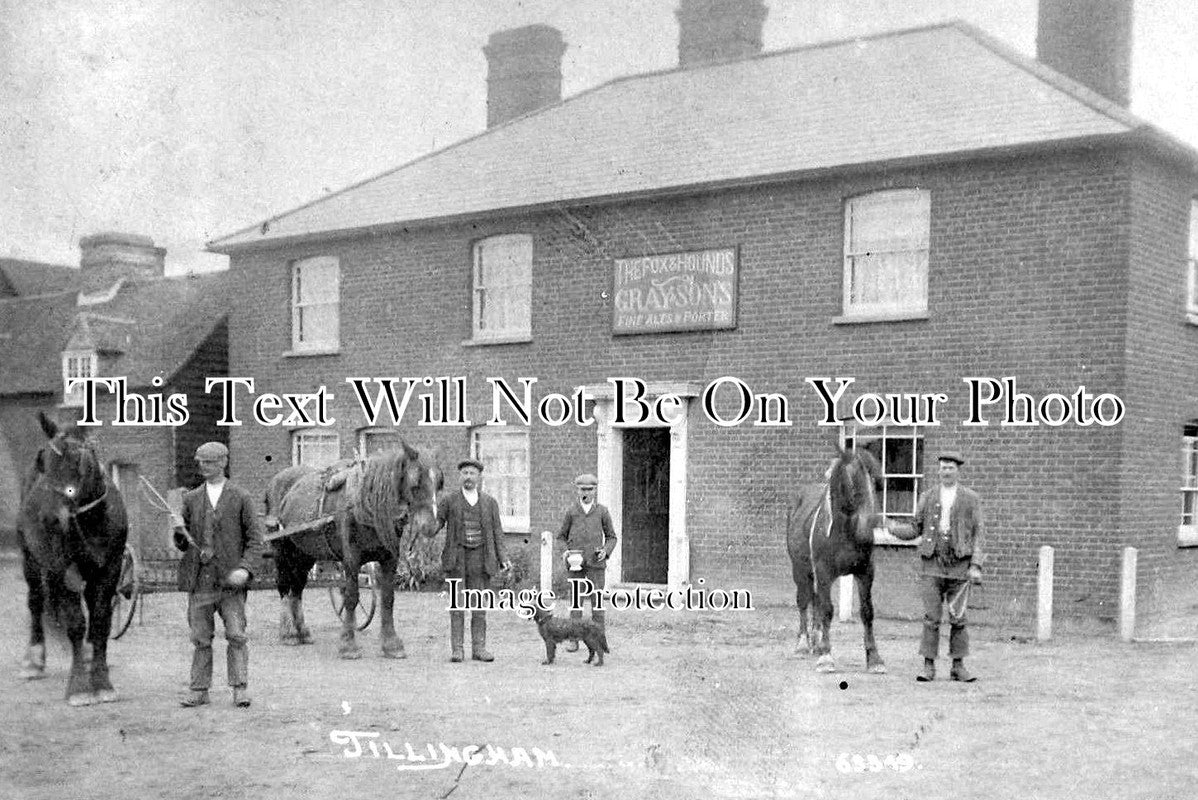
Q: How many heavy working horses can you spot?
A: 3